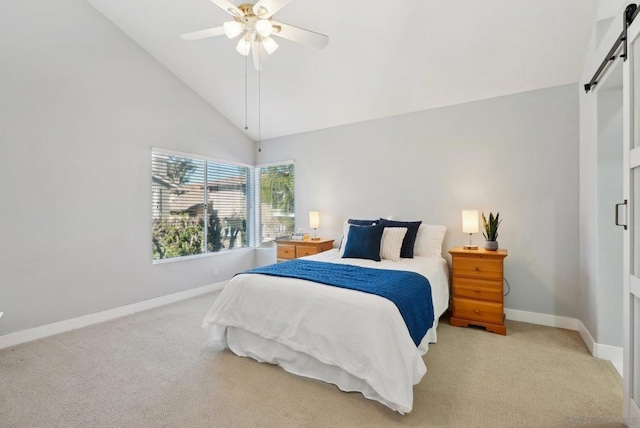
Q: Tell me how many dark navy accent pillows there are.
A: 3